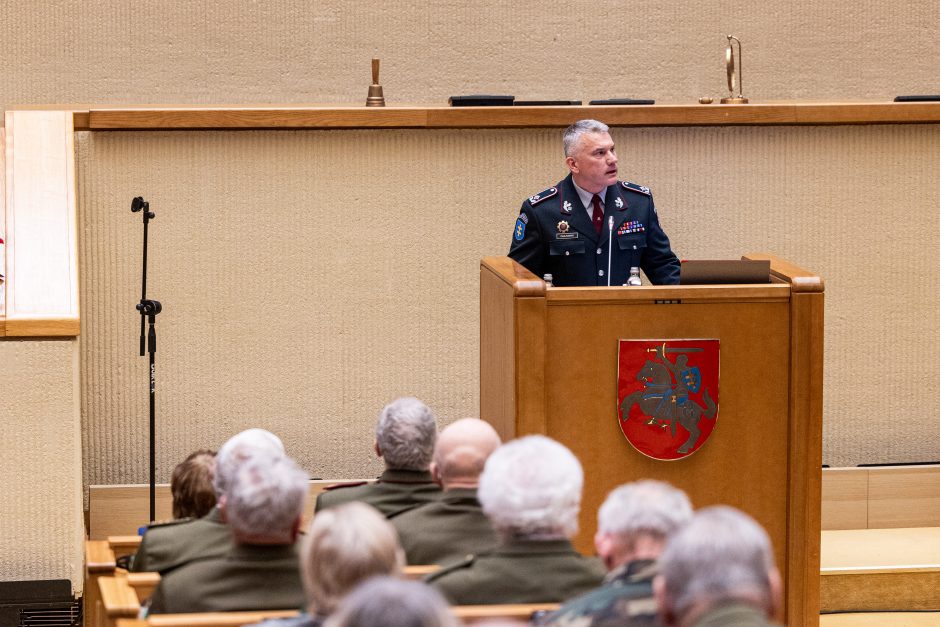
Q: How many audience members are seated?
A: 10